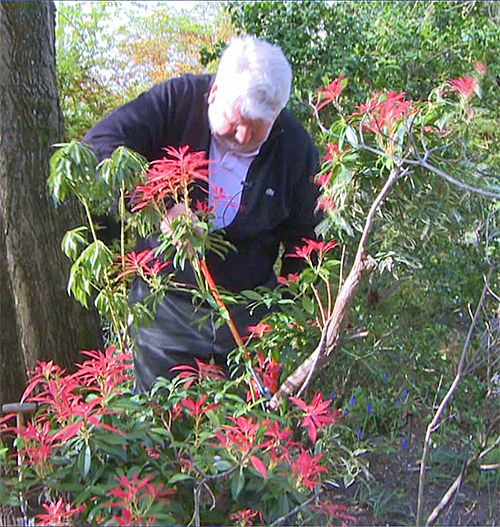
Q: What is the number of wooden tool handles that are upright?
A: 1